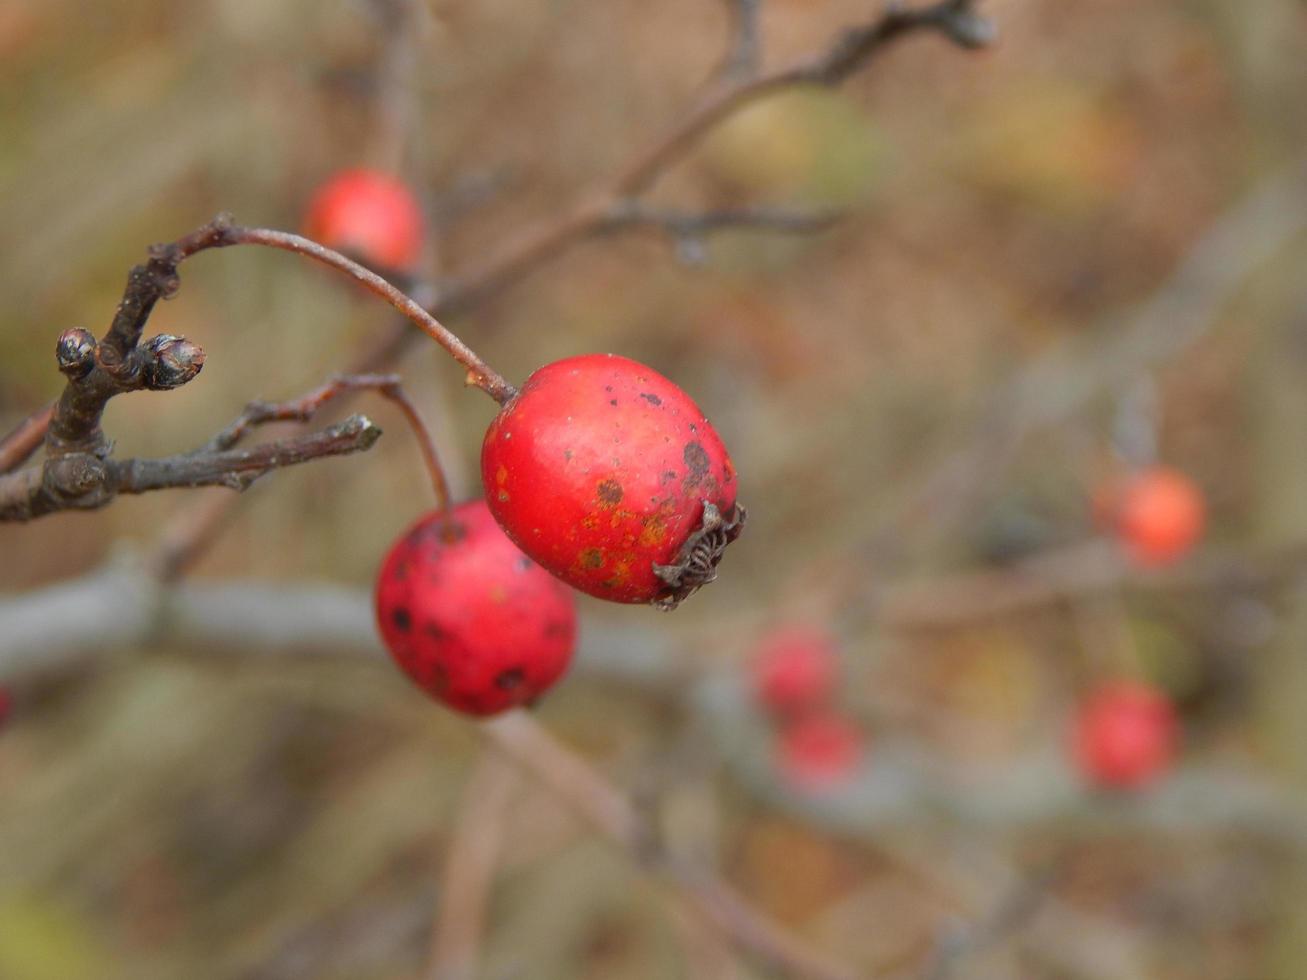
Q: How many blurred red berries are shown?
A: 5